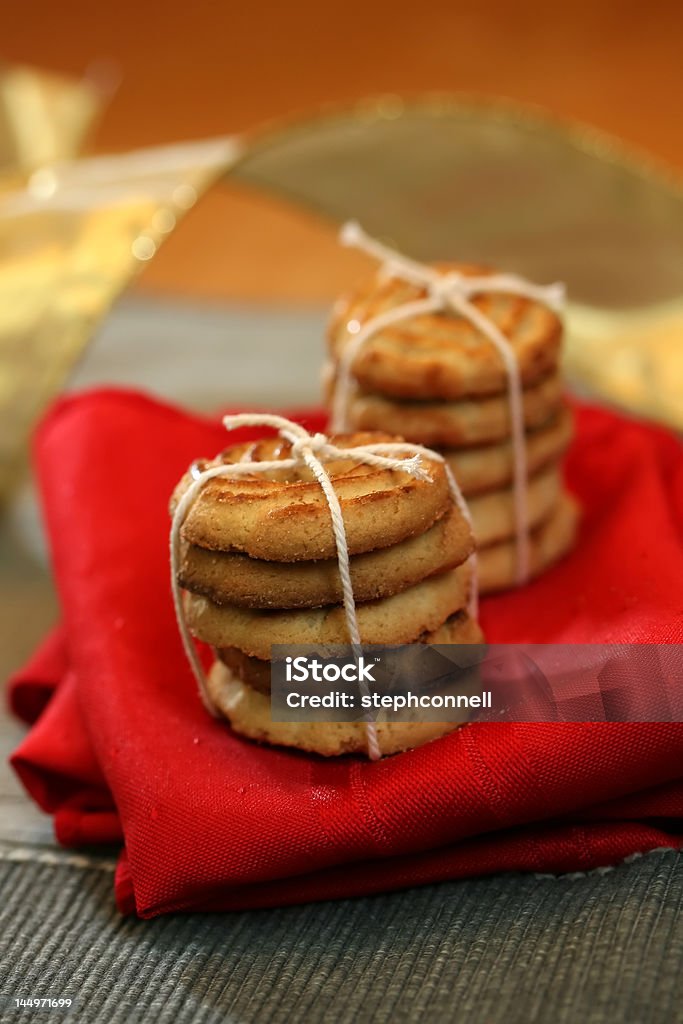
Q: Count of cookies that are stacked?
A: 10